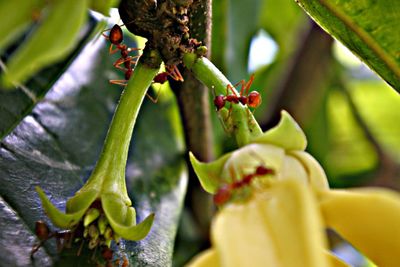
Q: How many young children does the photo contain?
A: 0